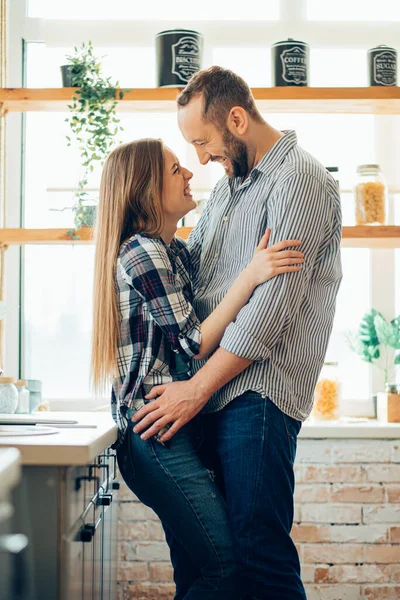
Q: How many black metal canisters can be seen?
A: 3